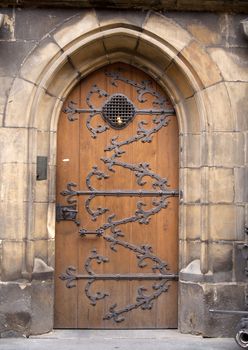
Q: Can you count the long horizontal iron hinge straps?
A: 3